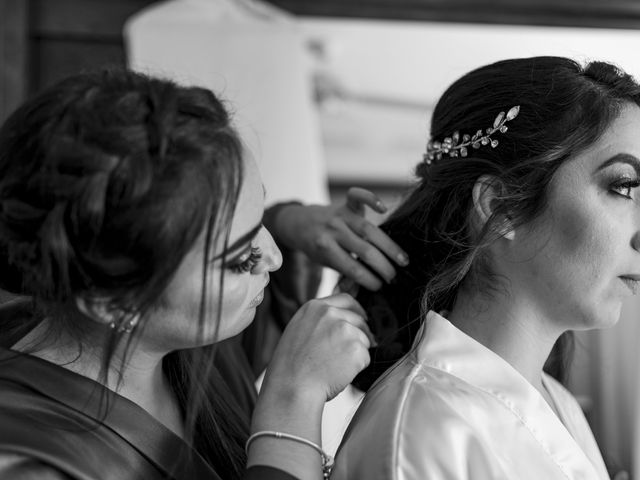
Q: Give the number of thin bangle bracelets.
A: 1